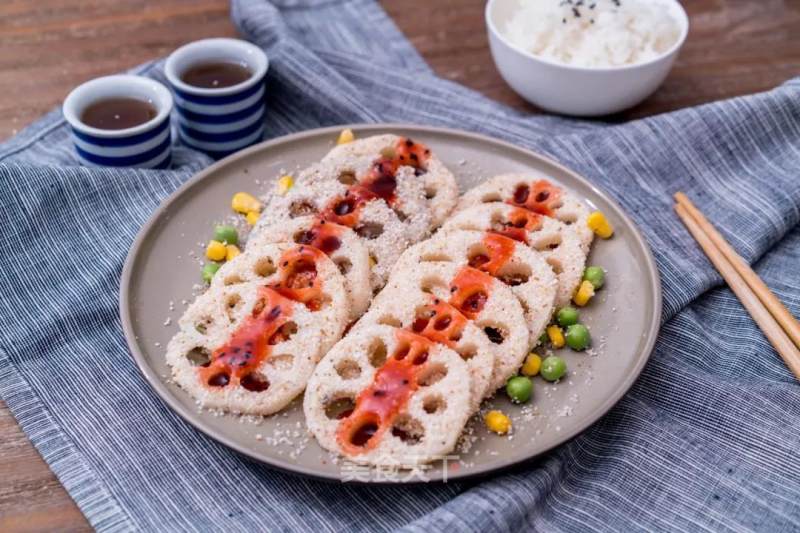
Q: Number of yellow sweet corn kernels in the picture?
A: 11